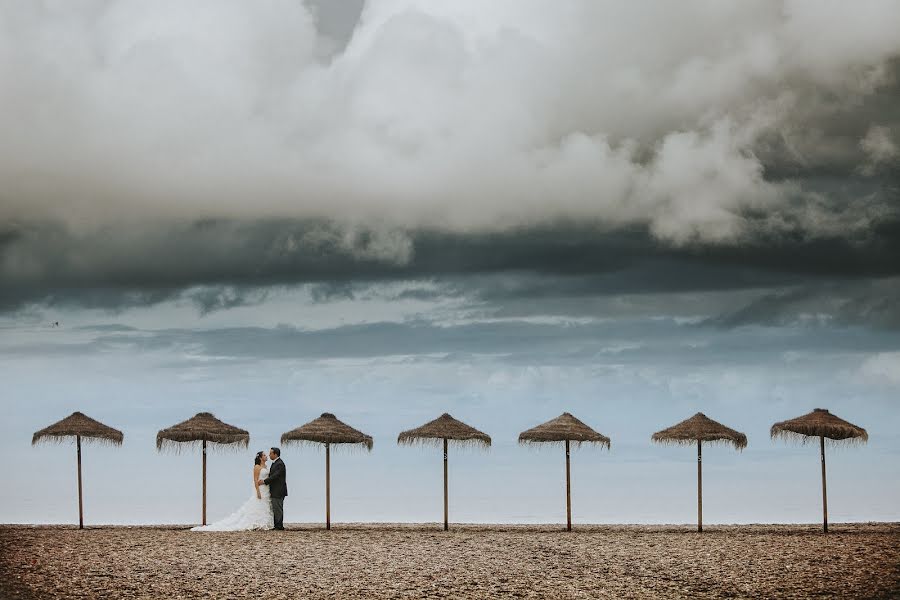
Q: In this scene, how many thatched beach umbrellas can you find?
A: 7